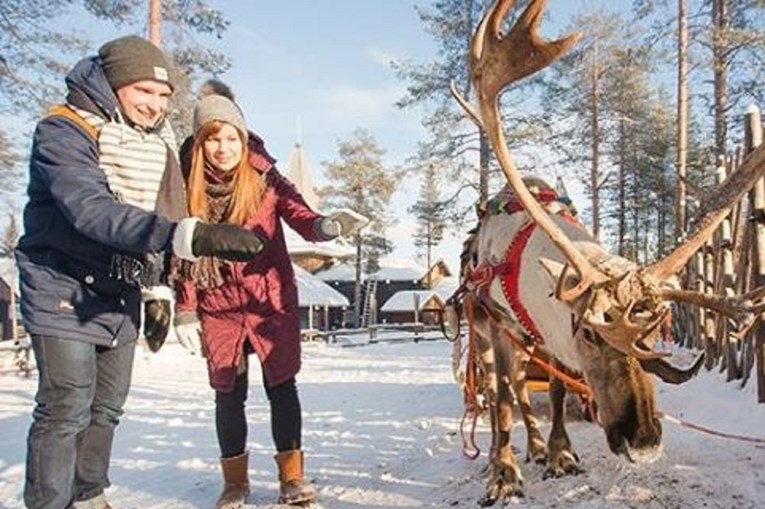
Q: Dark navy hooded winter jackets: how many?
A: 1